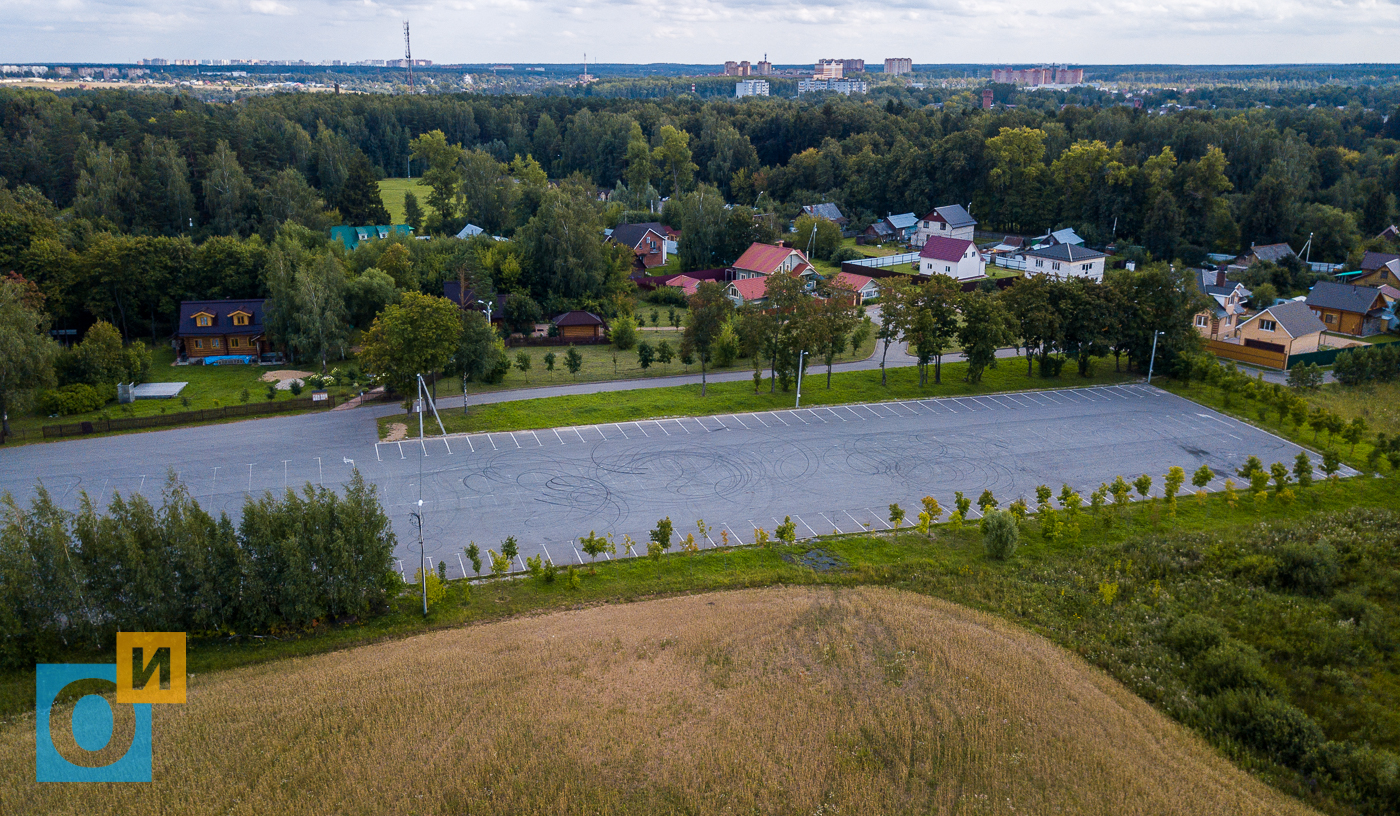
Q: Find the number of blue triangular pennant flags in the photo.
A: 0